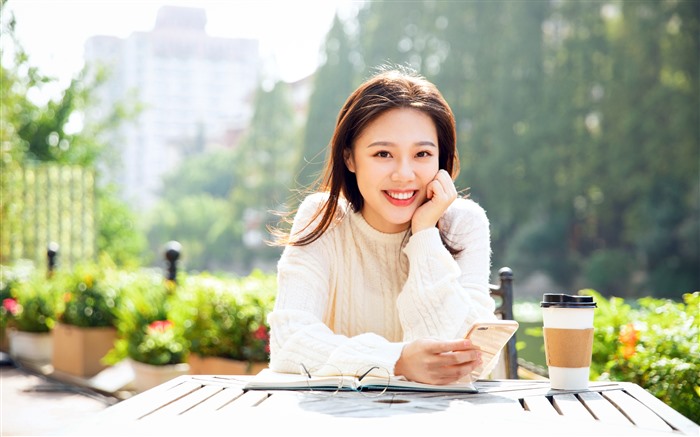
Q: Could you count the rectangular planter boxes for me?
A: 2